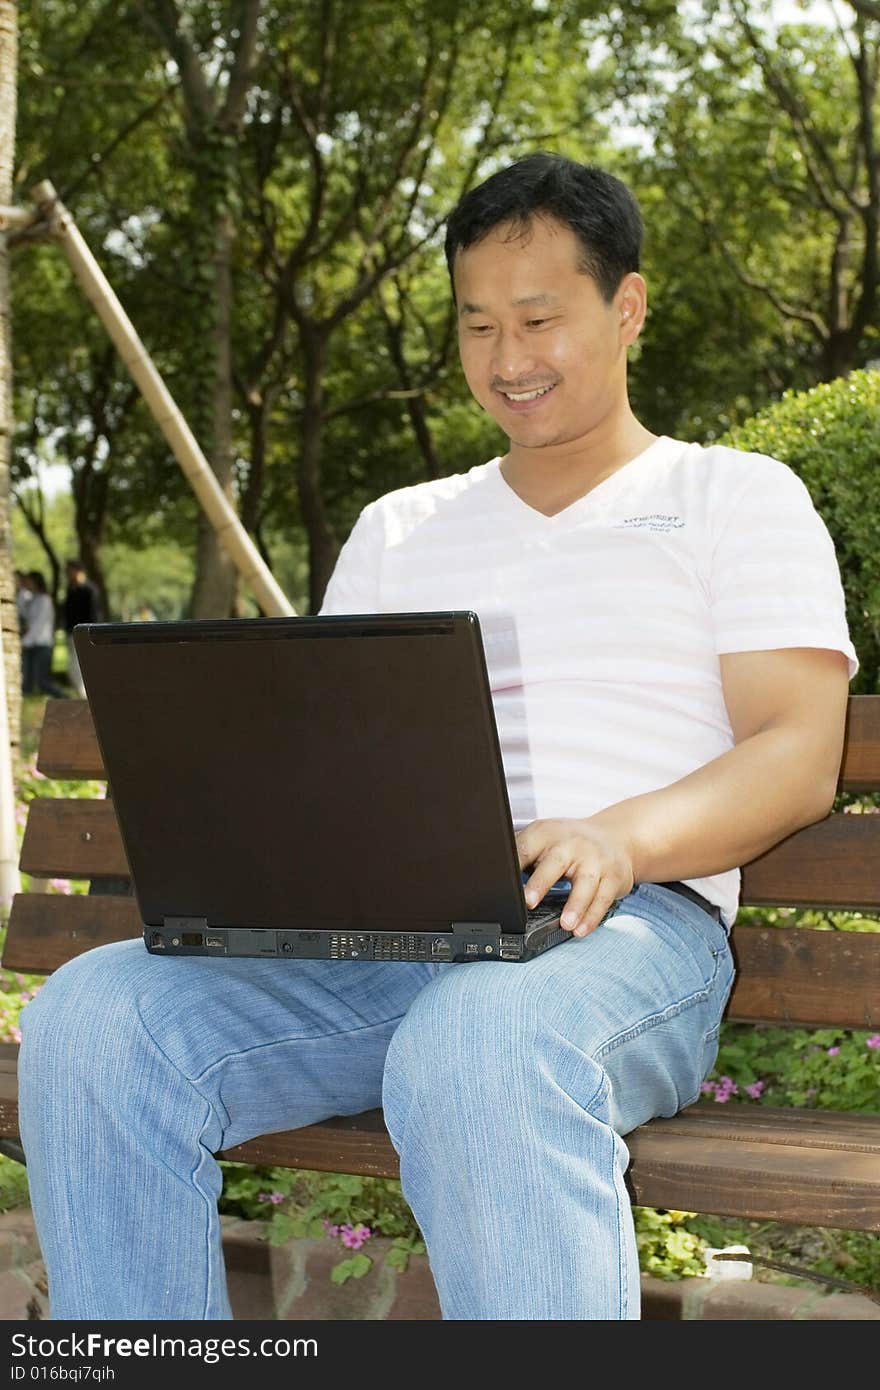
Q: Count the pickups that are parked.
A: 0